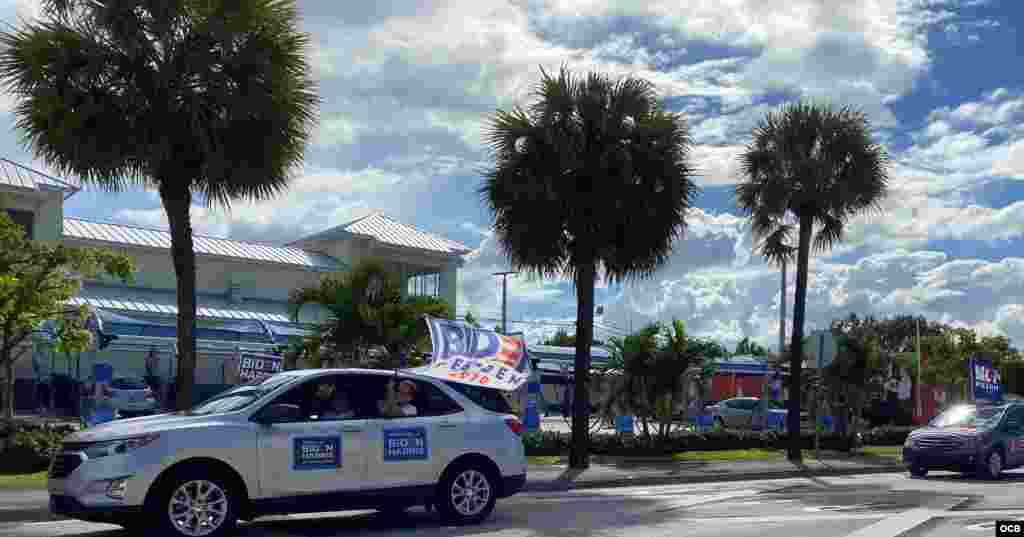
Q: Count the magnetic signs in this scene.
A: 2